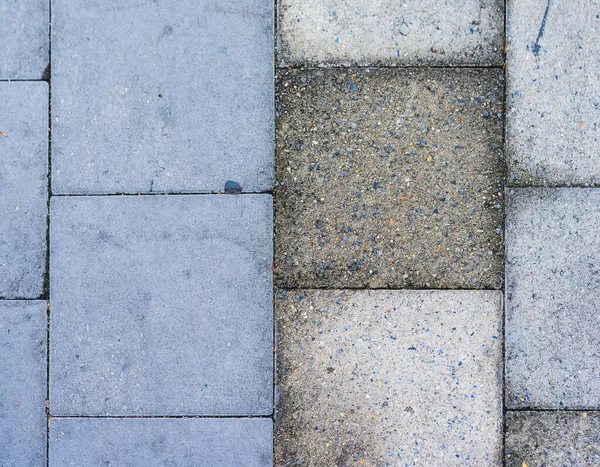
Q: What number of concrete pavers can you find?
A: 12